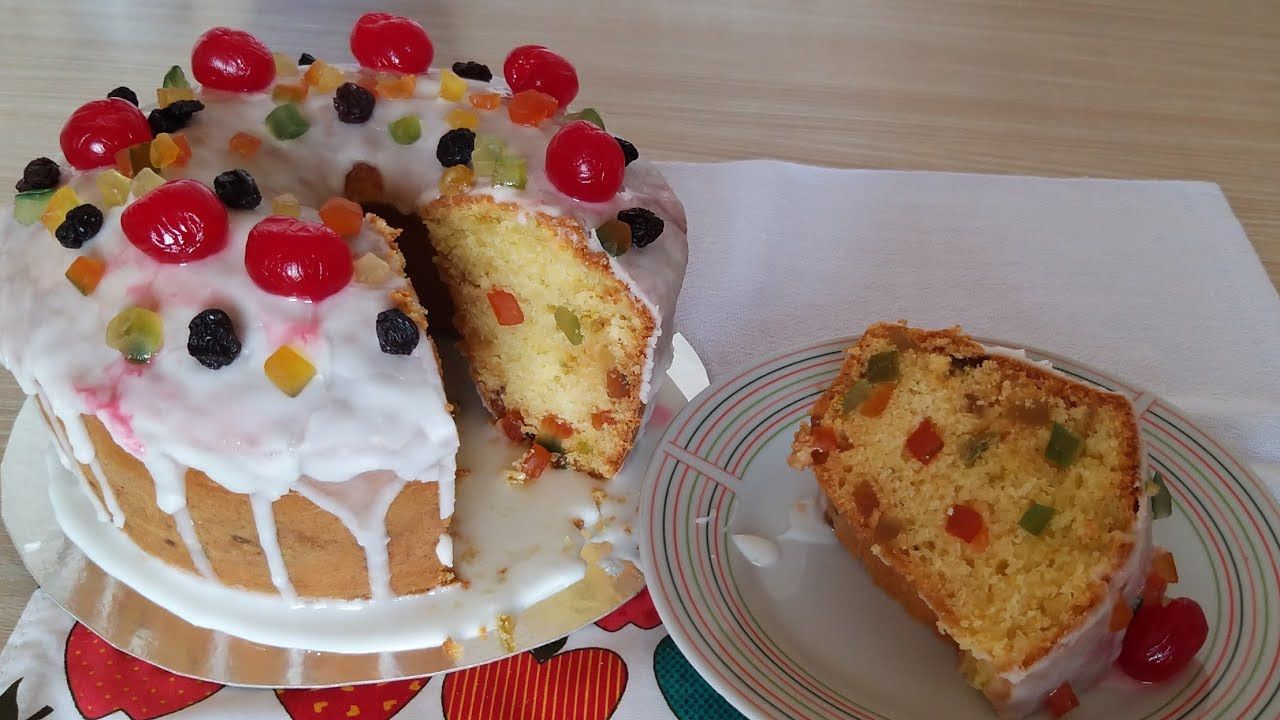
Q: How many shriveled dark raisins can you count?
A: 13